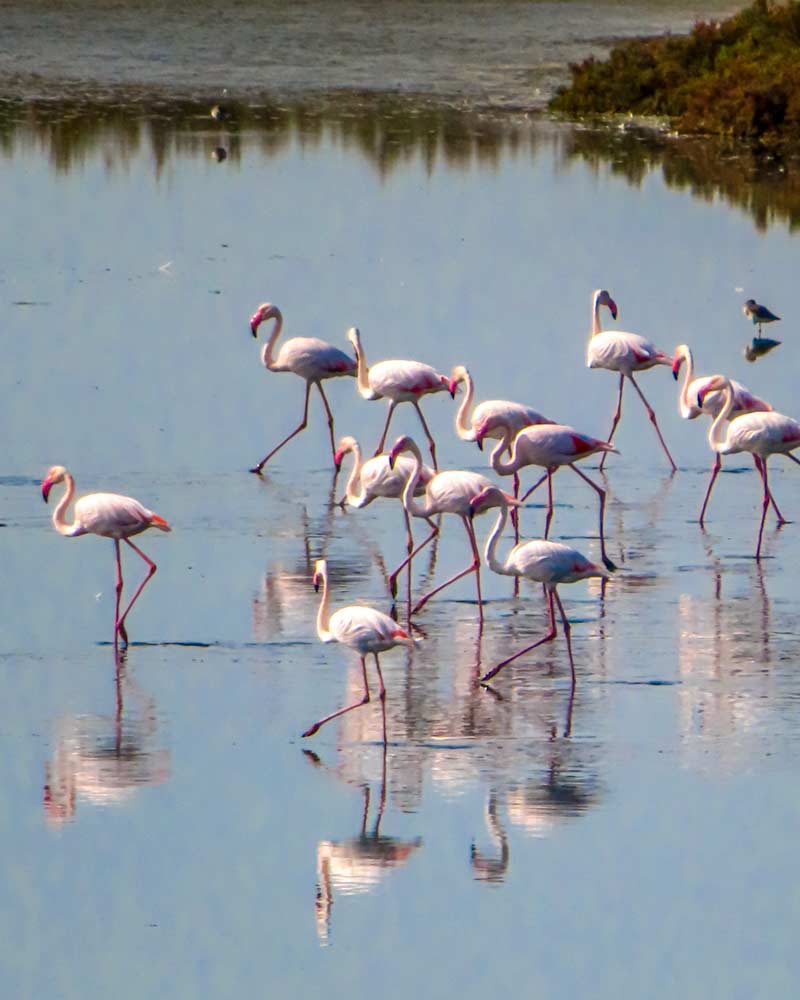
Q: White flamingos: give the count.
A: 12